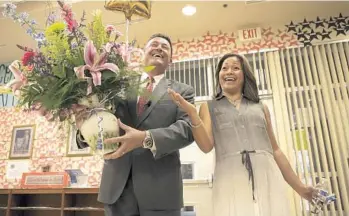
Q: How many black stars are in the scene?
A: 11